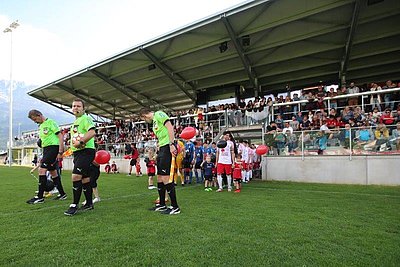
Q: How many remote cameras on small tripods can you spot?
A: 0